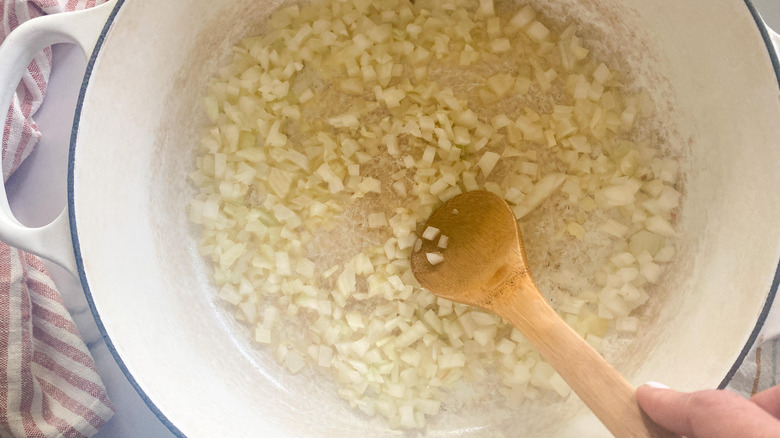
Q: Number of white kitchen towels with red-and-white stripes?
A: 1